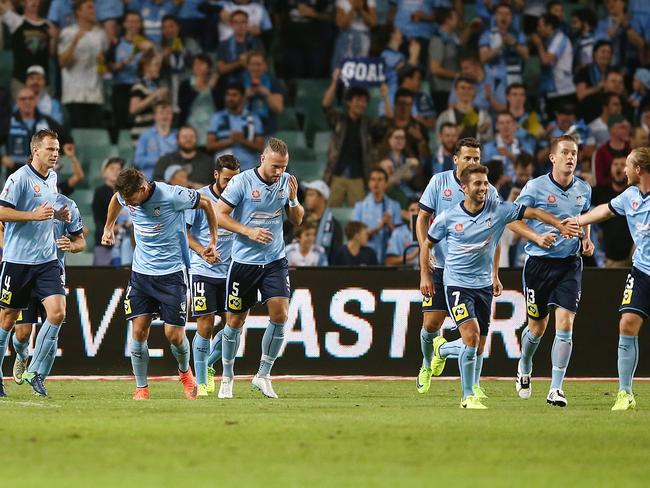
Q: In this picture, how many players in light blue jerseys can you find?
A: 9